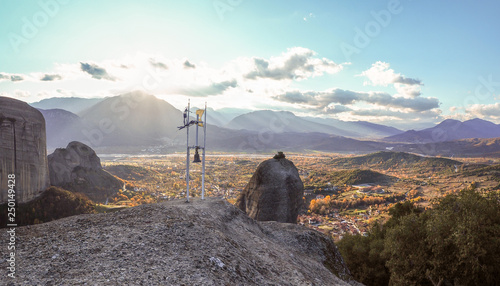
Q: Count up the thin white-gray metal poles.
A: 2